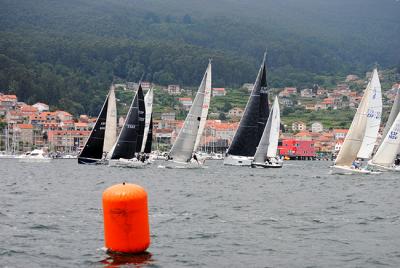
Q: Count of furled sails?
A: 0